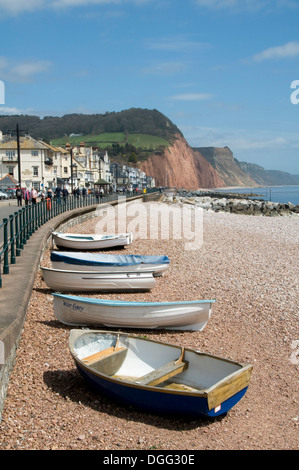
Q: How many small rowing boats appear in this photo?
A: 5